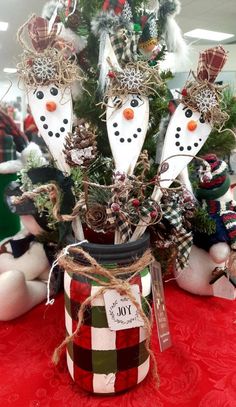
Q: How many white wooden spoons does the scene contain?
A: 3